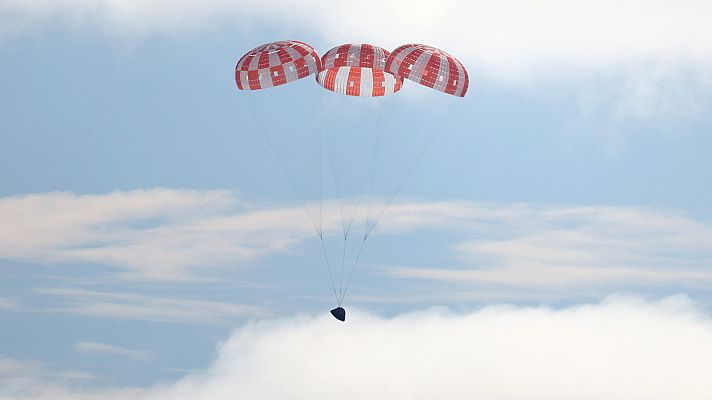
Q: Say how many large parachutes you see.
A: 3